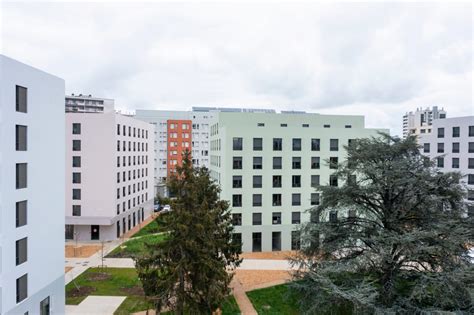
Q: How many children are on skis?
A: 0